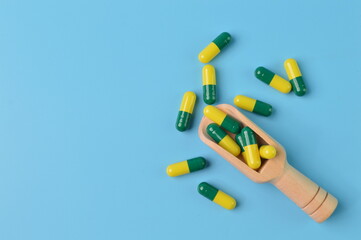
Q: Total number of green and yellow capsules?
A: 13